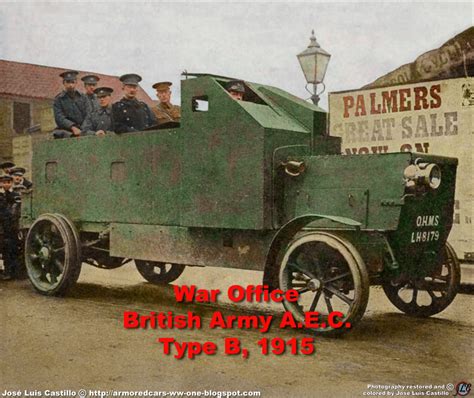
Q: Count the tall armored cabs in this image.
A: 1